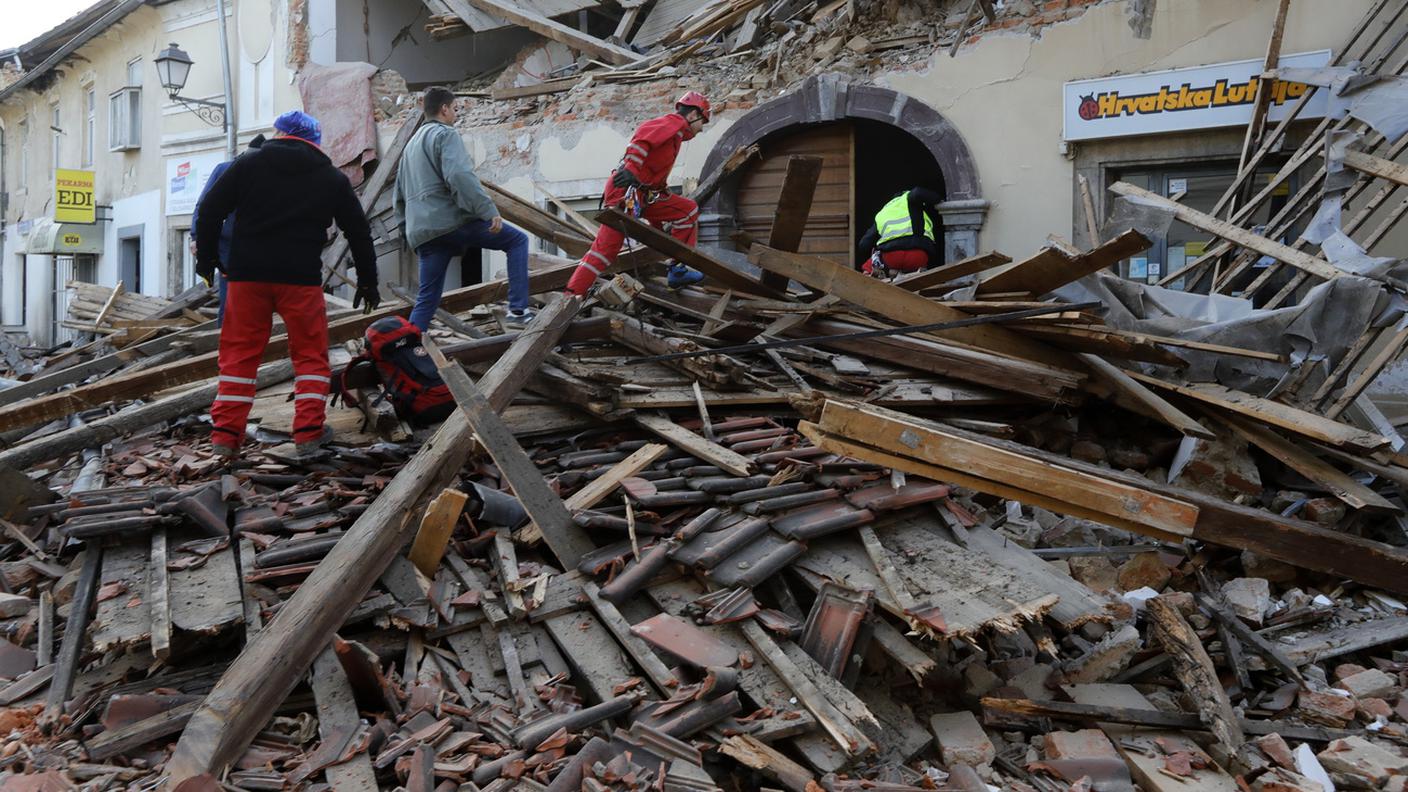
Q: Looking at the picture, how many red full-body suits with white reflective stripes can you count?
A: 1